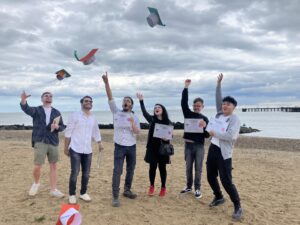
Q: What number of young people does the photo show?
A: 6